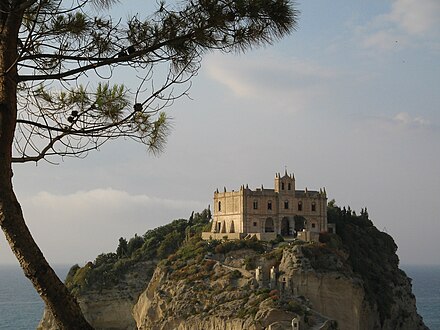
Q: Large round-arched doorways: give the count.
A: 3